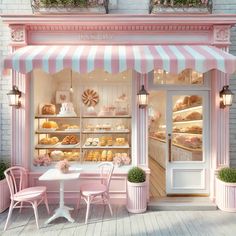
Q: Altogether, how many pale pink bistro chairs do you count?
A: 2